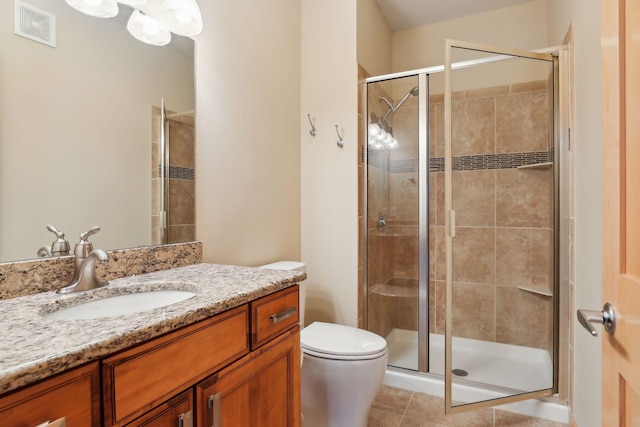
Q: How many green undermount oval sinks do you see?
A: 0